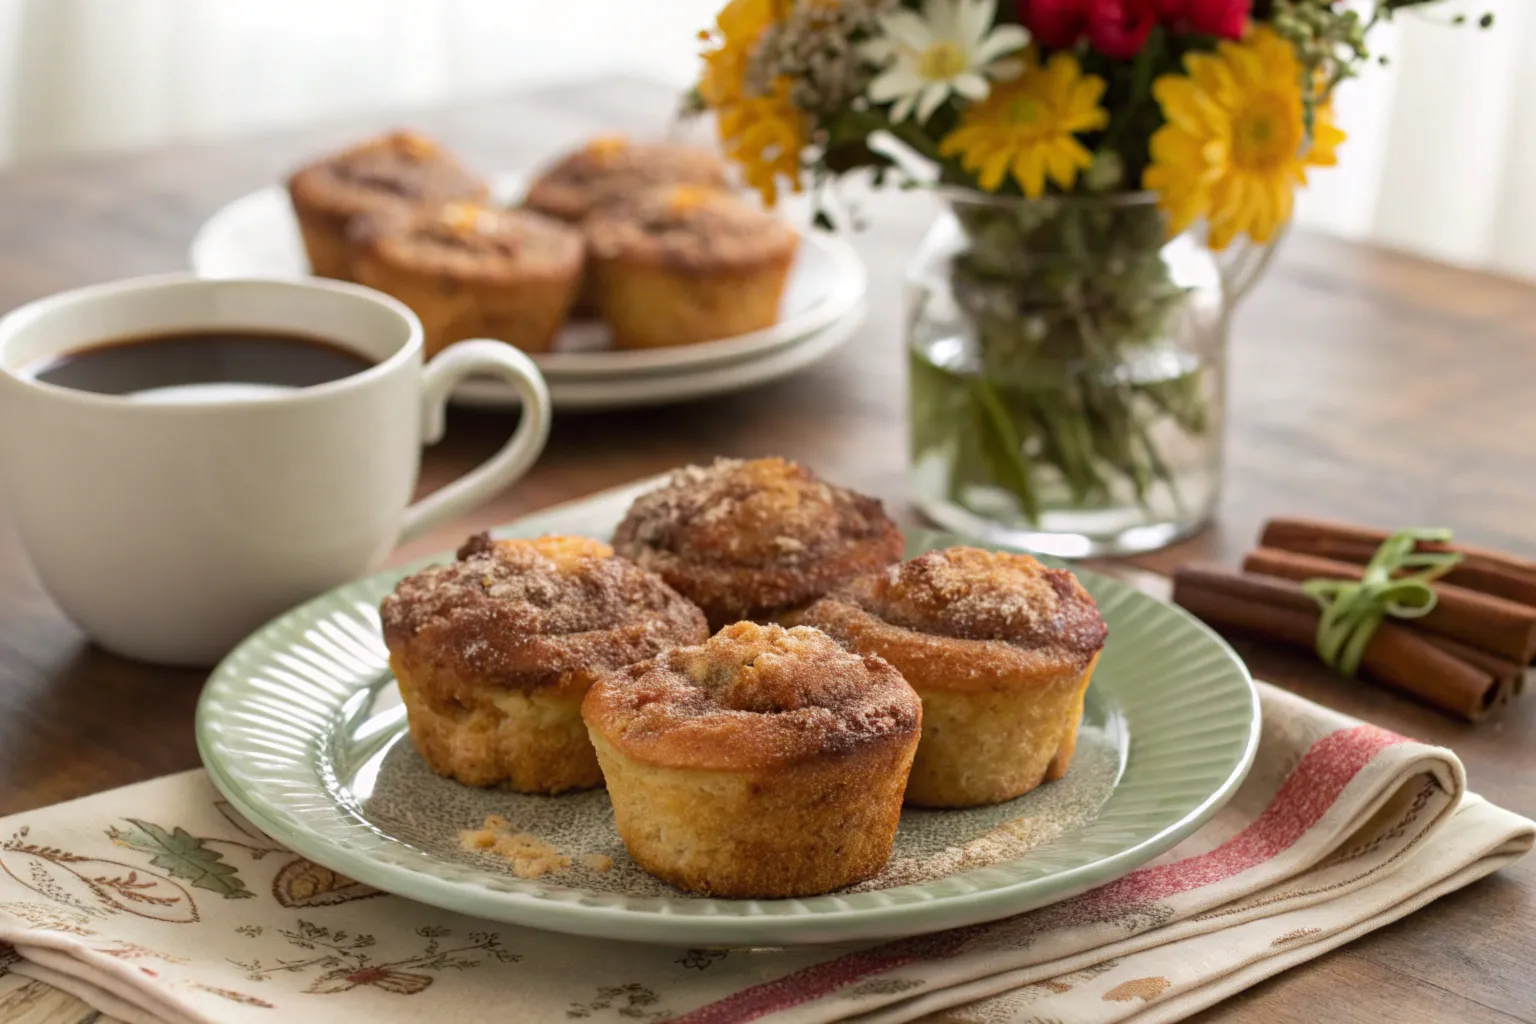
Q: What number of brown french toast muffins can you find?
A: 8